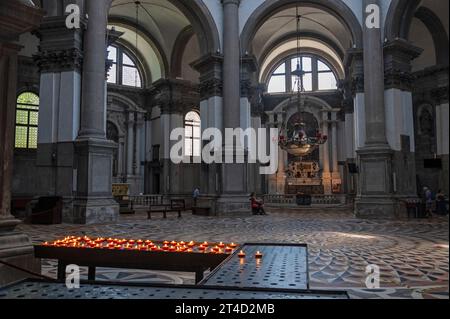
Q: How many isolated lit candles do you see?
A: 2